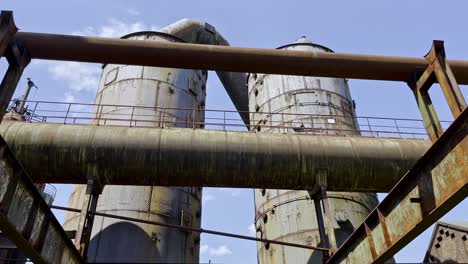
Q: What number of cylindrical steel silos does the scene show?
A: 2